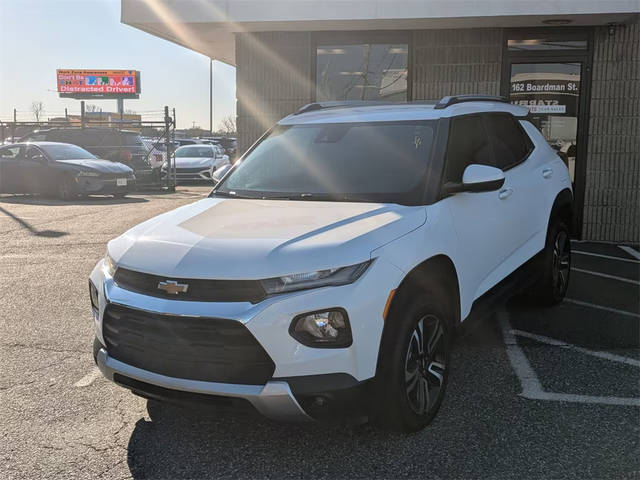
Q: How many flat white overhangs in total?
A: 1